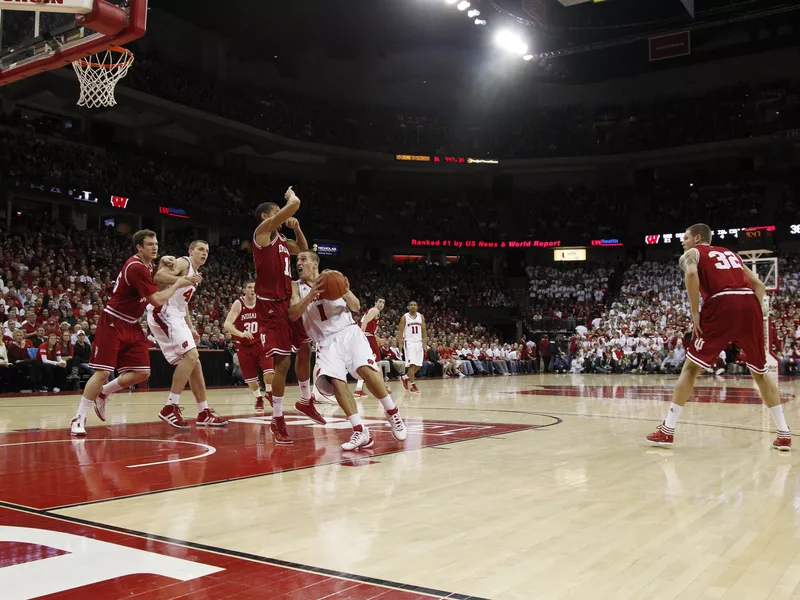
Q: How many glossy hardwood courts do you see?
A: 1